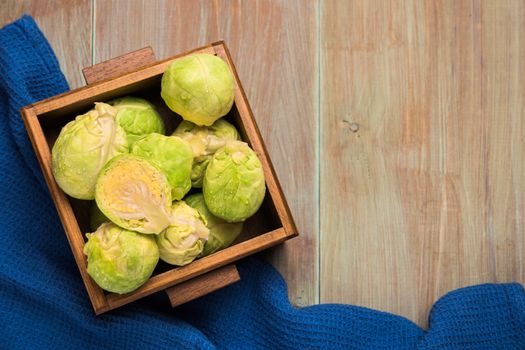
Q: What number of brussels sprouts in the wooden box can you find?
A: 11